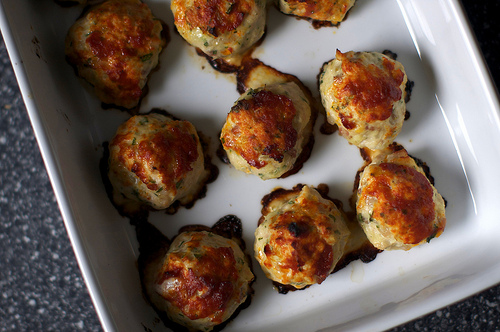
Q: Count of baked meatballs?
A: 9